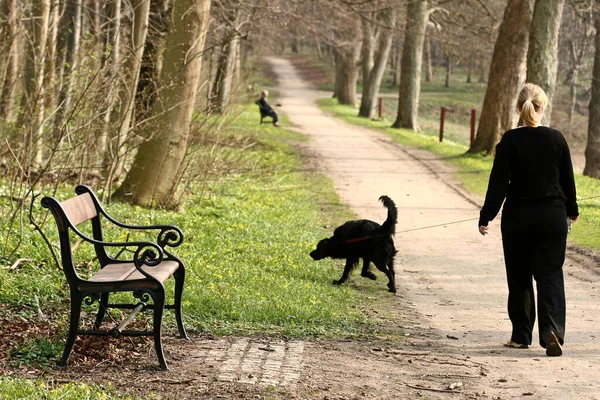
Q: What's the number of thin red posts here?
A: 3